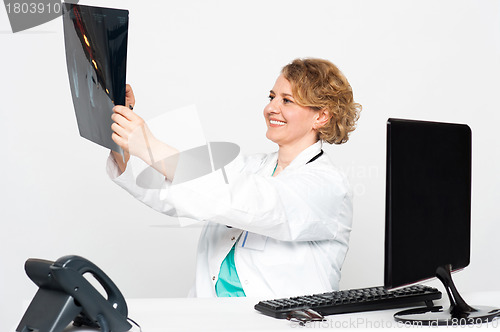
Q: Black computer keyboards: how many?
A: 1